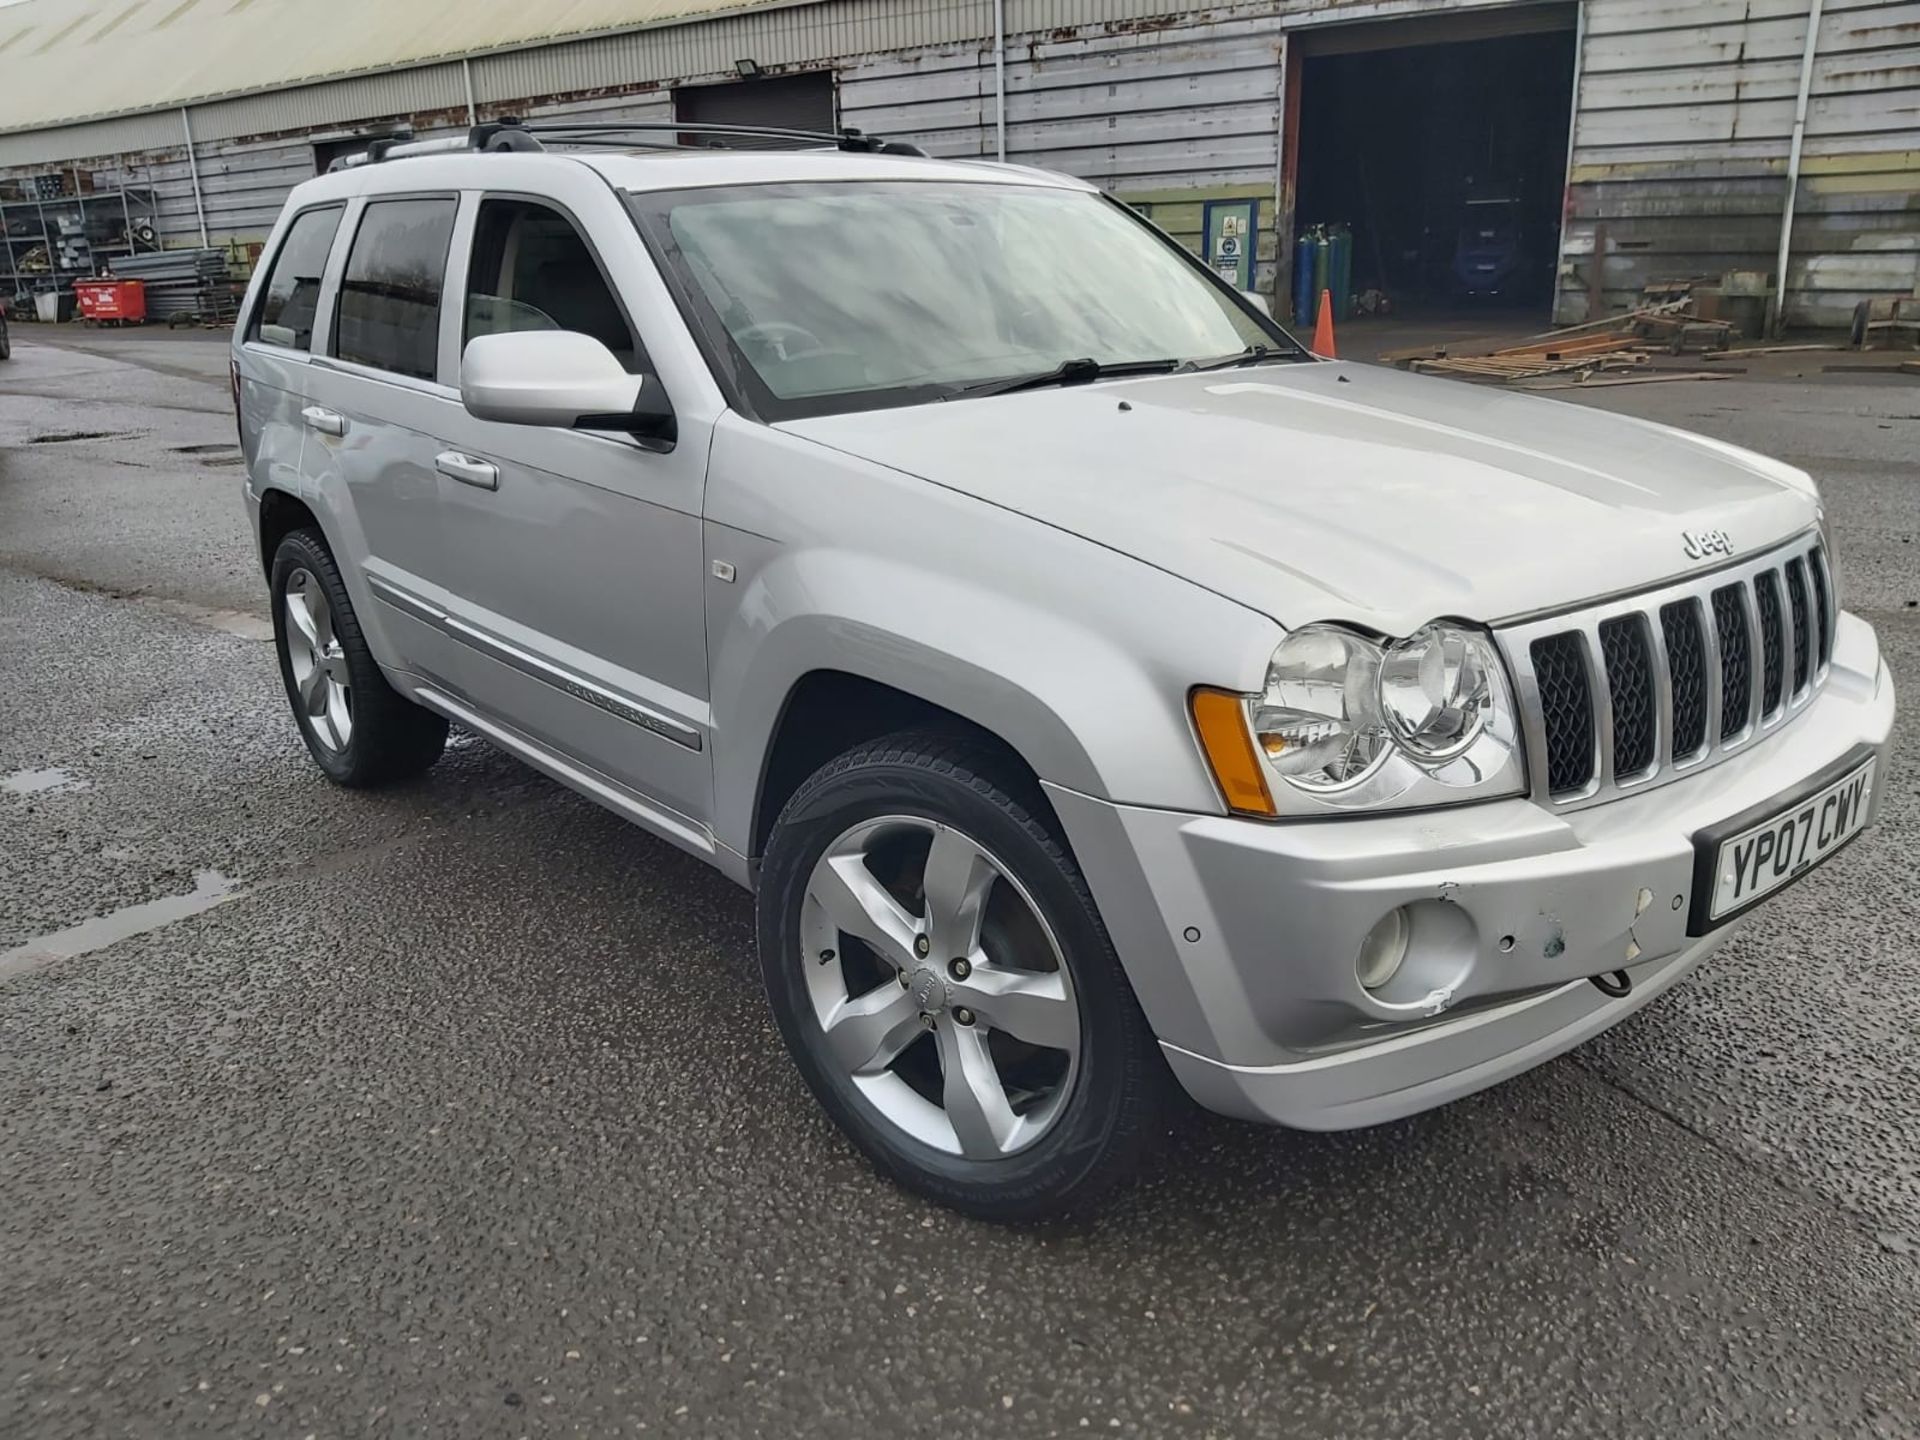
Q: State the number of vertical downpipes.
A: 4